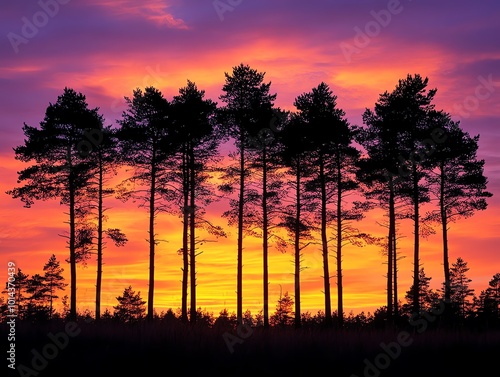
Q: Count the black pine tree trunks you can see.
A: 14